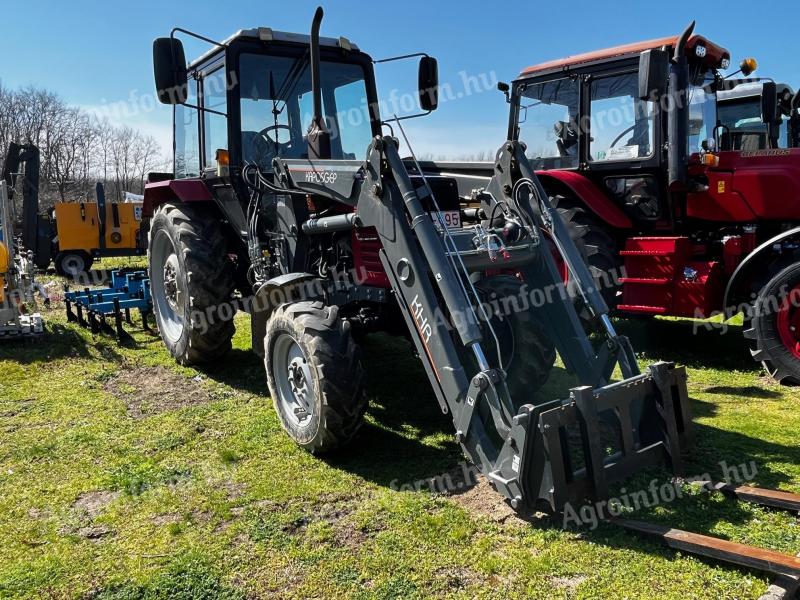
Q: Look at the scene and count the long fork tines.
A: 2